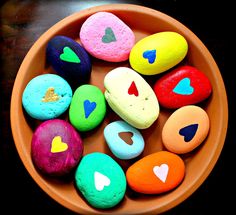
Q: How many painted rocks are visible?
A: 12